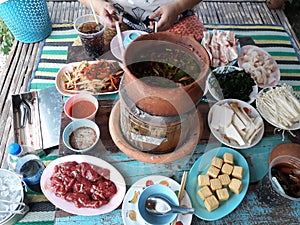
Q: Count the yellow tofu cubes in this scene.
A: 12